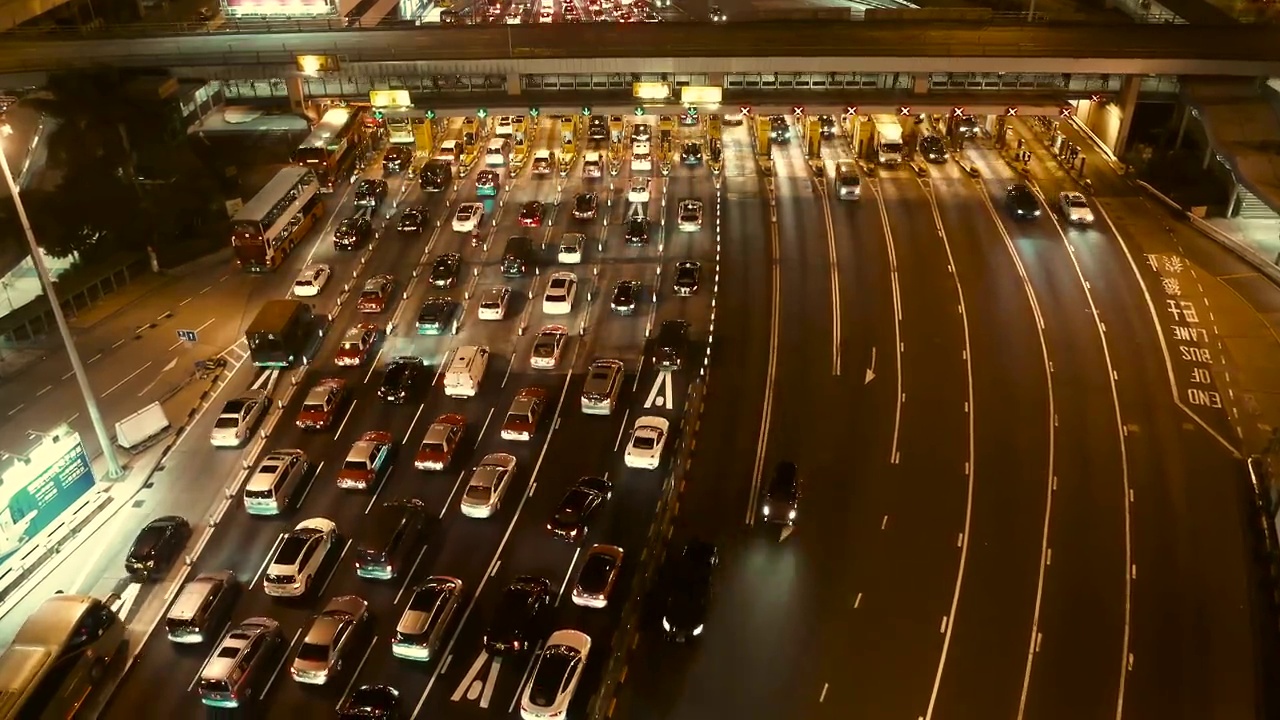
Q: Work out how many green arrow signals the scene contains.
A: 7